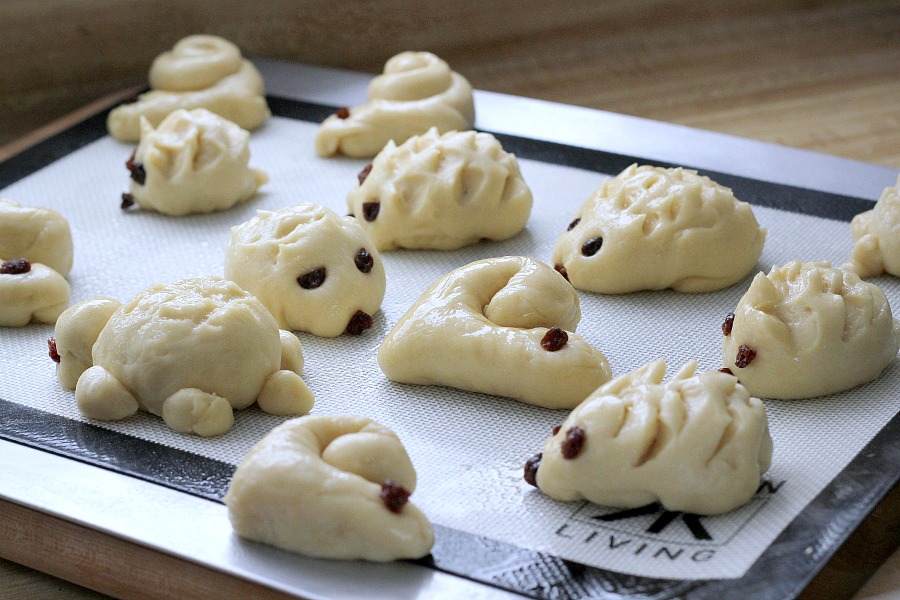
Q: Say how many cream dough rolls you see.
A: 13